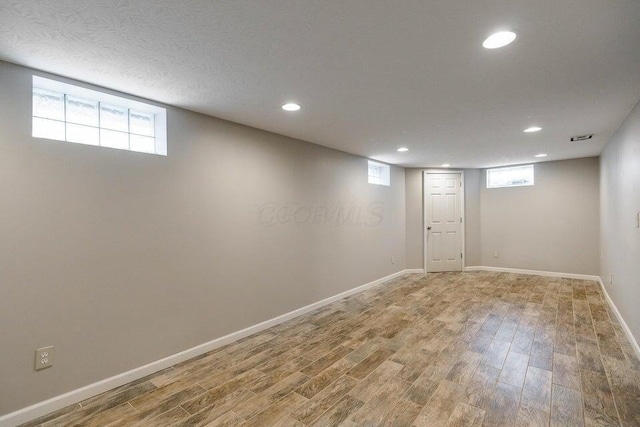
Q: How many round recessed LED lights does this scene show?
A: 6